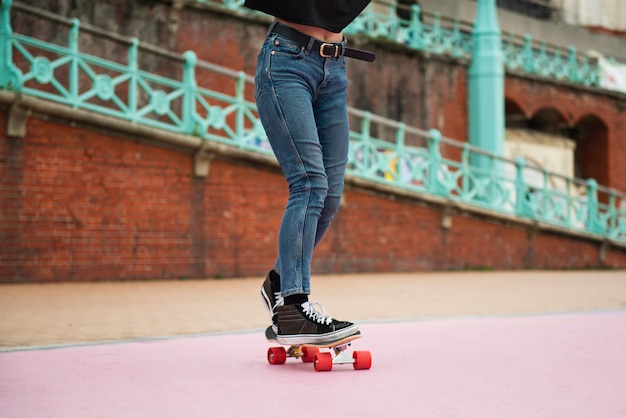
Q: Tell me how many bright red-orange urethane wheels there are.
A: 4